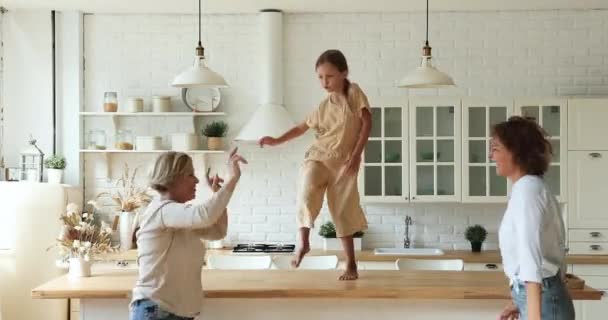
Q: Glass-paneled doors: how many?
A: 4